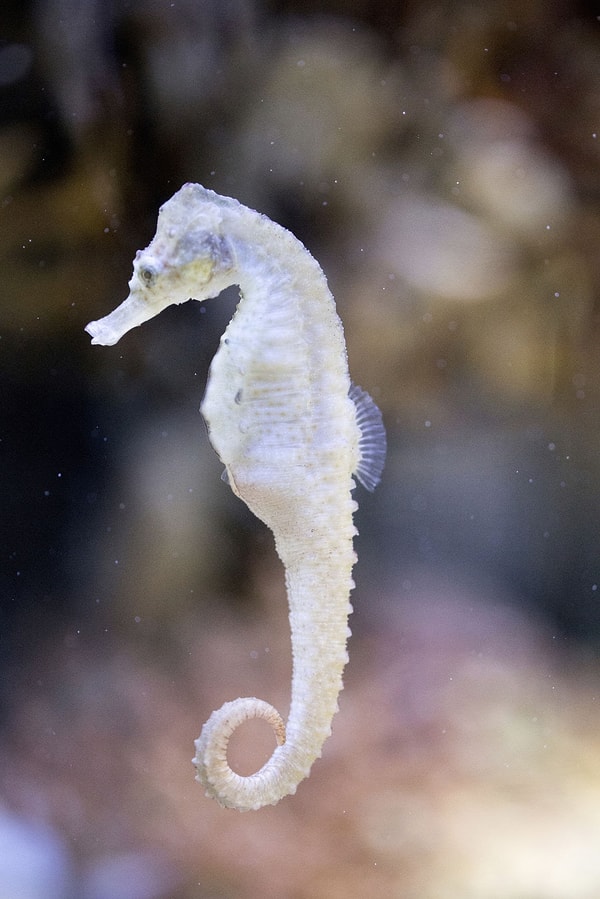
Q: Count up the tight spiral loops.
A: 1